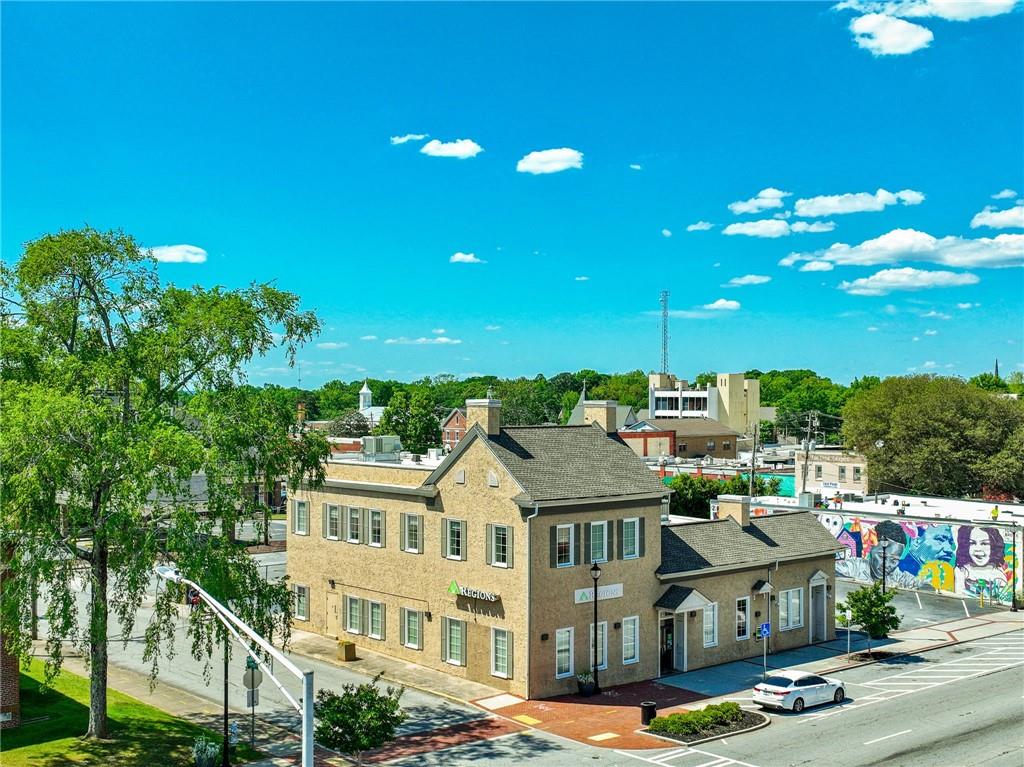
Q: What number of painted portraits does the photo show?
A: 3